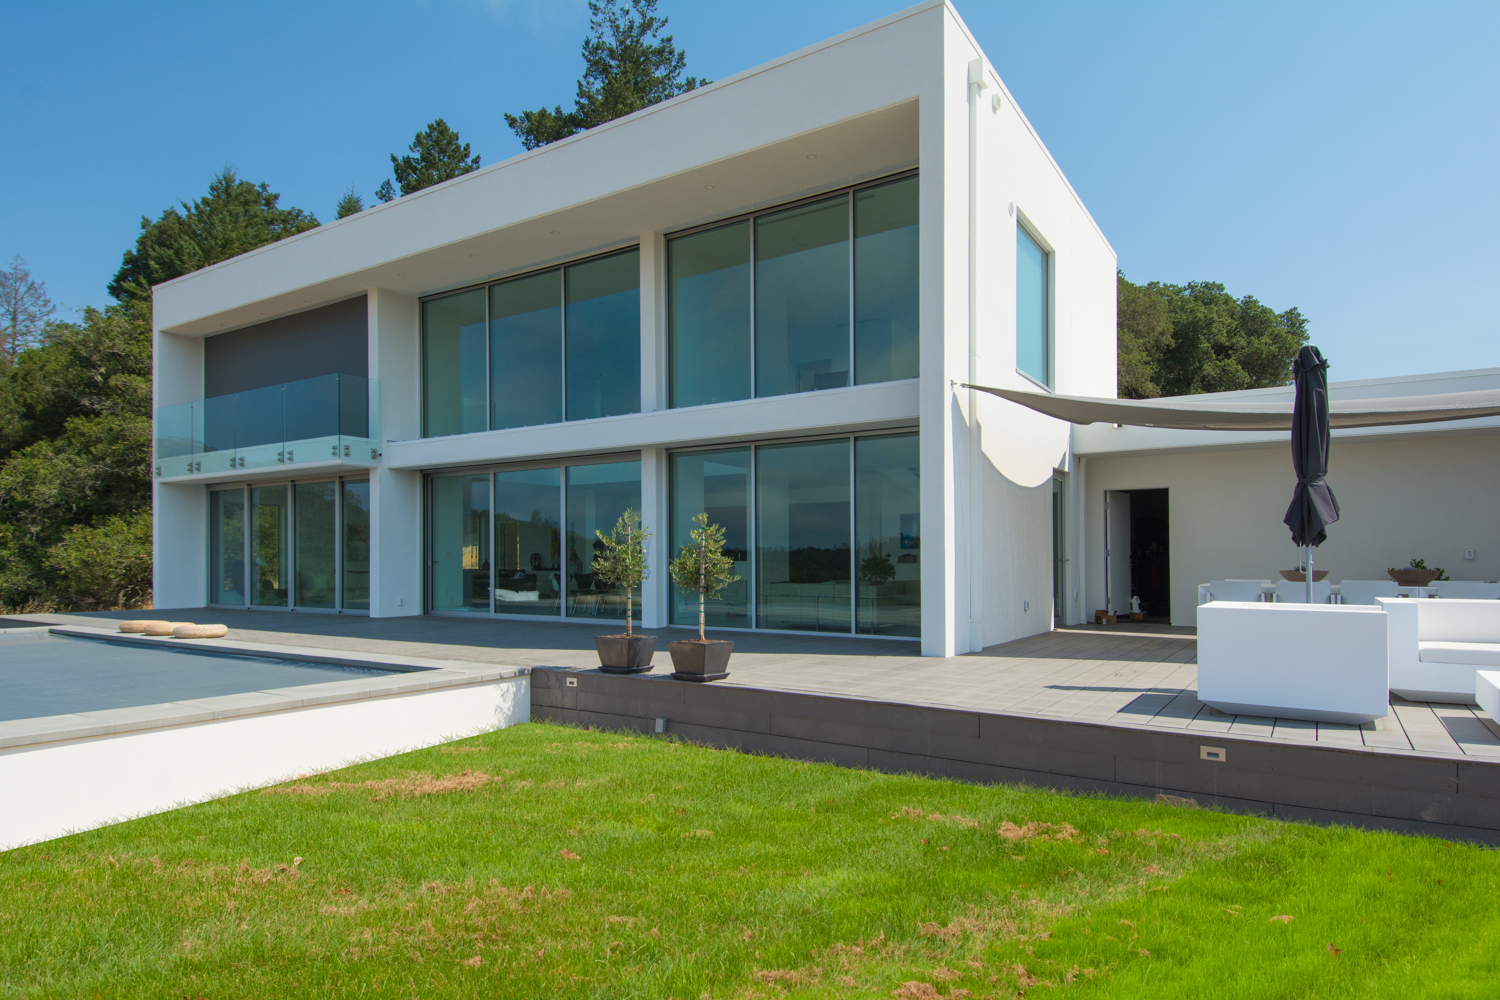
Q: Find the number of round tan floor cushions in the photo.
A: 3